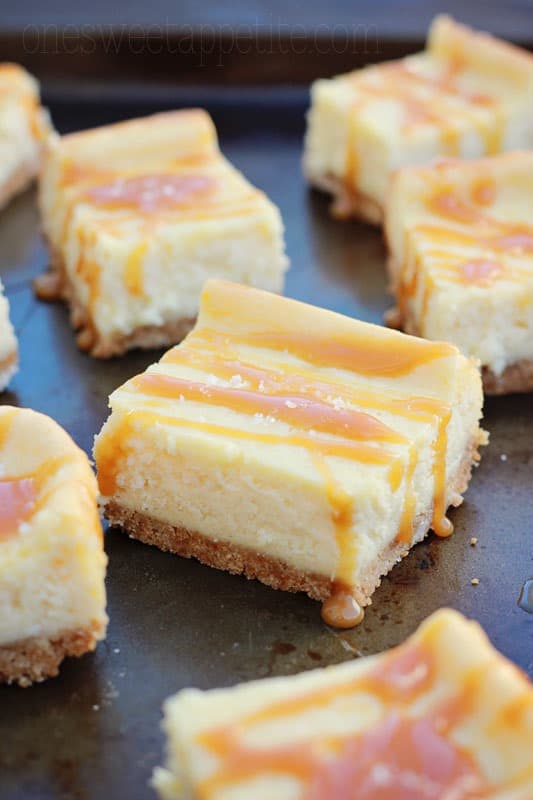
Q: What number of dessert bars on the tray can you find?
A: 8